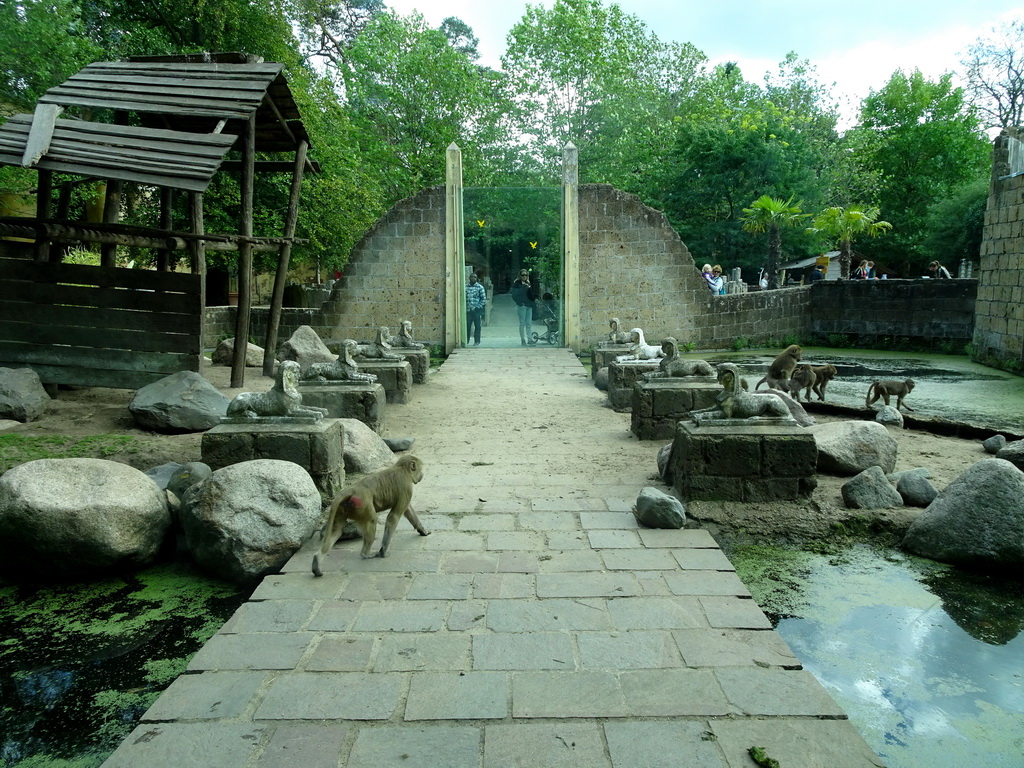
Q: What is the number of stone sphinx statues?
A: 8